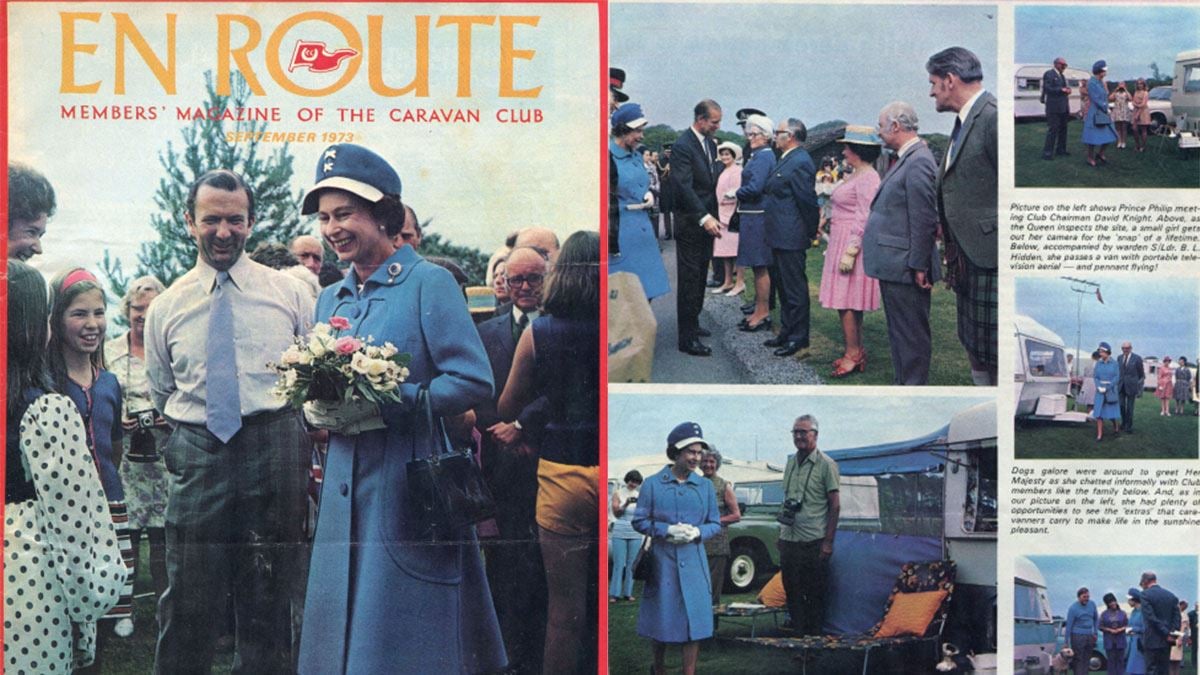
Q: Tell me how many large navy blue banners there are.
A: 0